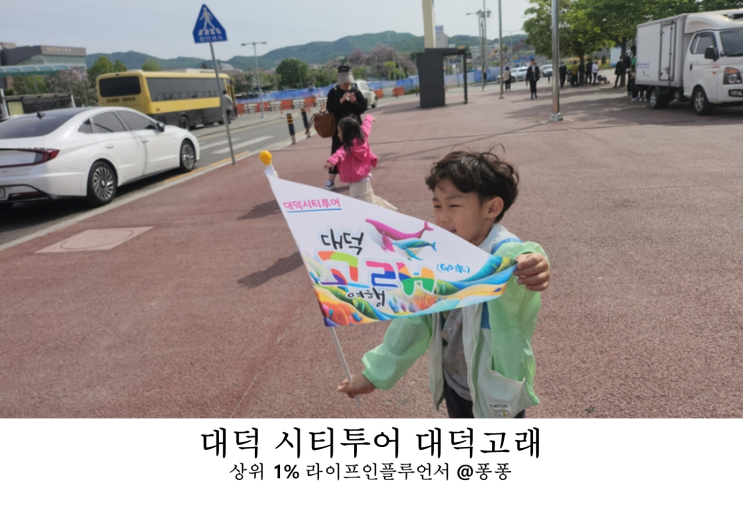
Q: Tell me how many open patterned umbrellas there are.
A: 0